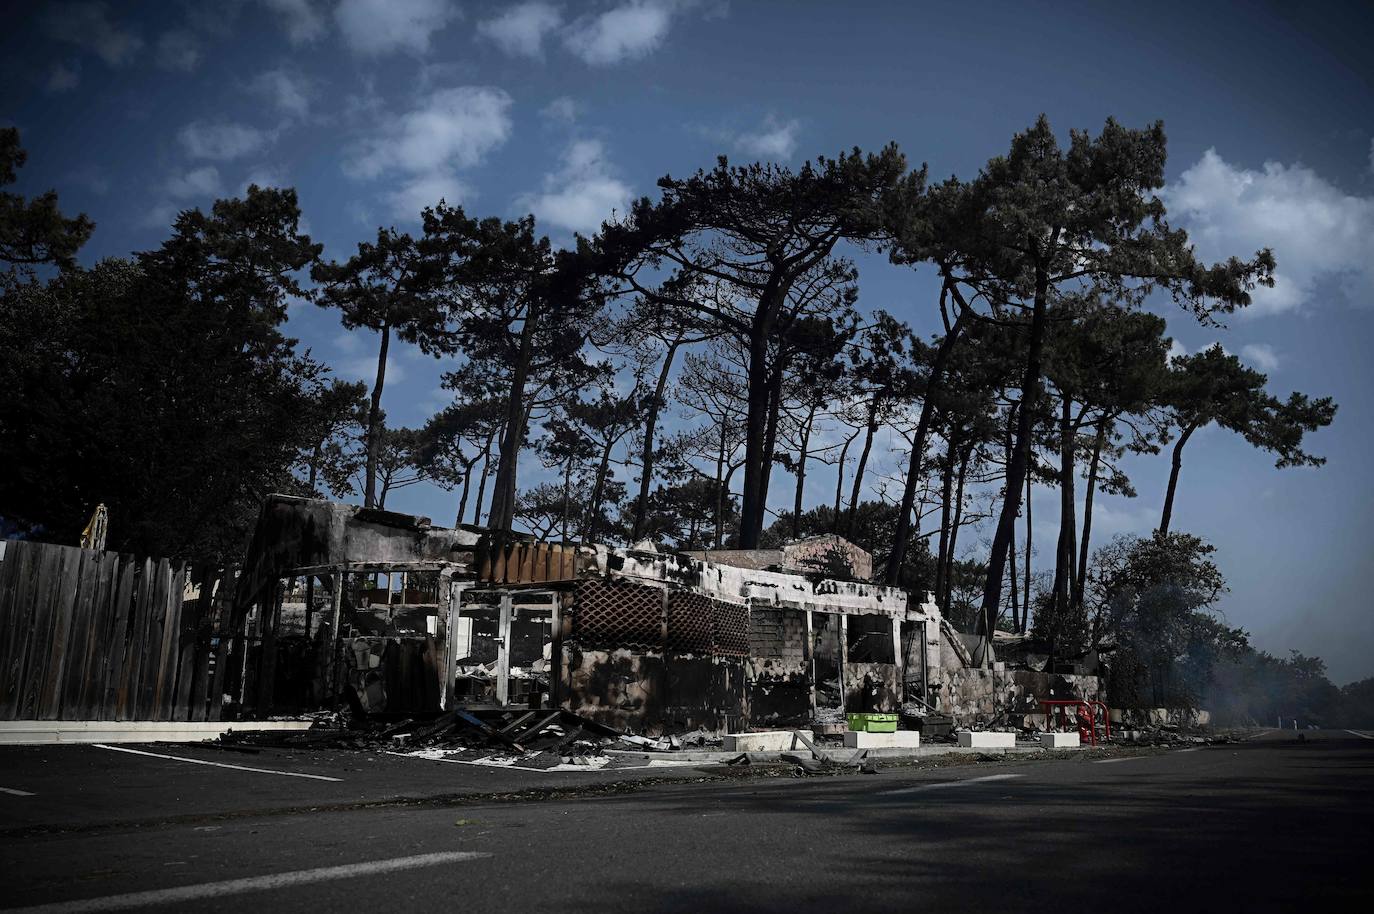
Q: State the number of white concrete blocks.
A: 4